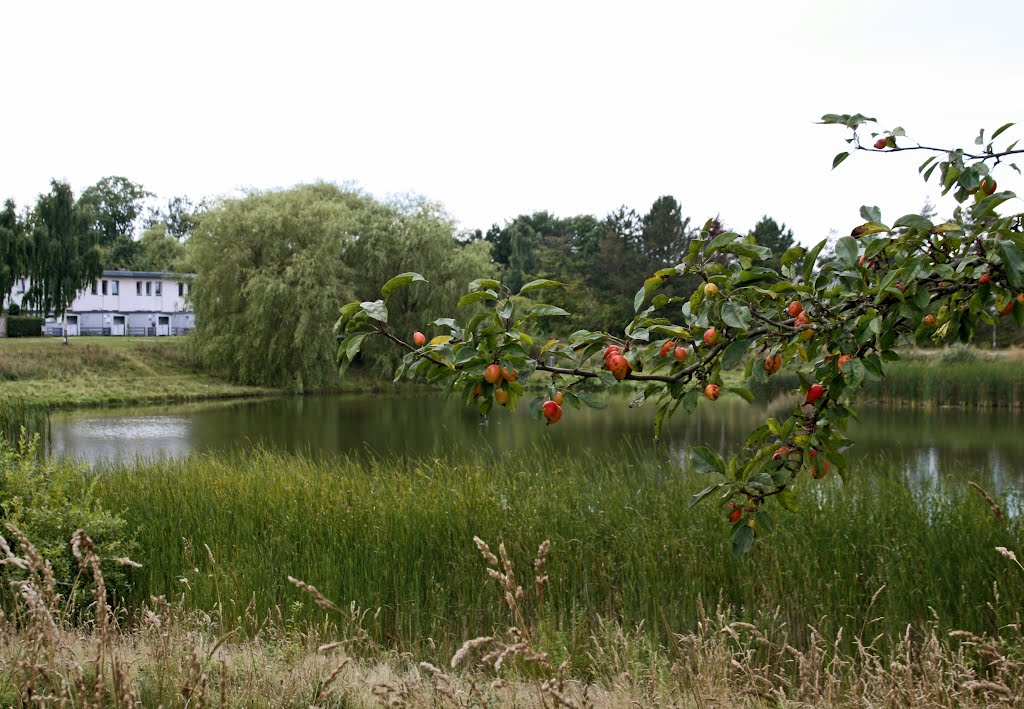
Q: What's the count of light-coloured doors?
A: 3